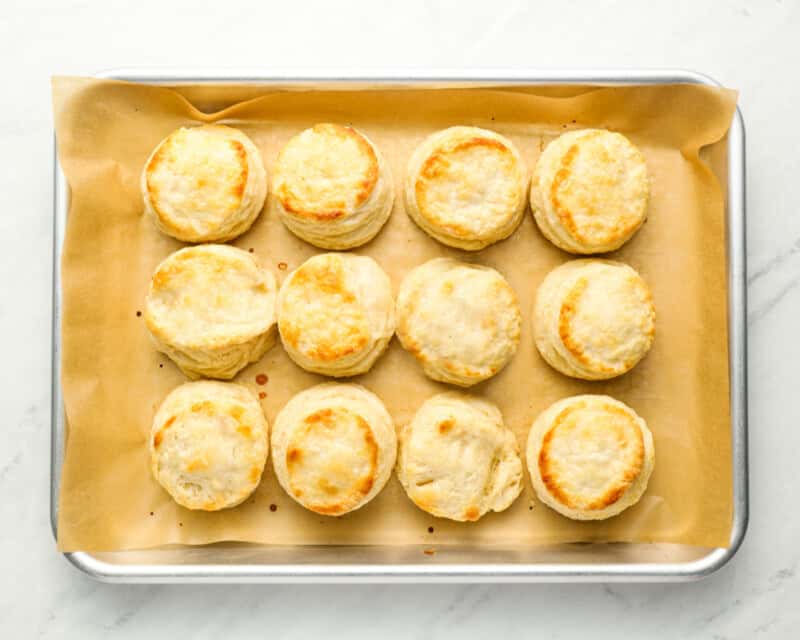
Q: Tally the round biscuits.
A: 12